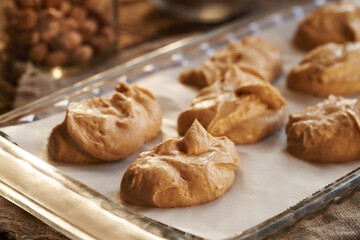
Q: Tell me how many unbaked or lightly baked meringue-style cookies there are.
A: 7